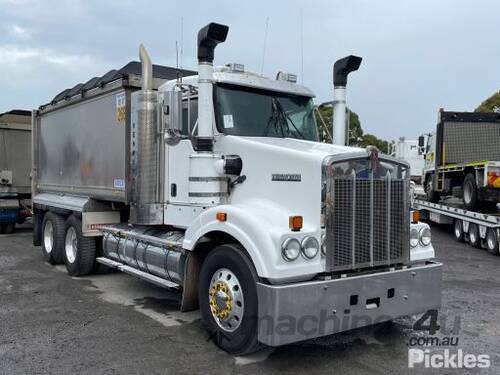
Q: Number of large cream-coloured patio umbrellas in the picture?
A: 0